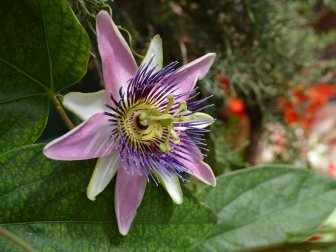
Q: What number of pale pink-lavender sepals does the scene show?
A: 5